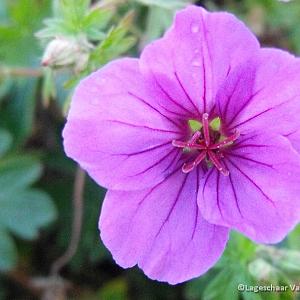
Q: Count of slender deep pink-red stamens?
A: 5